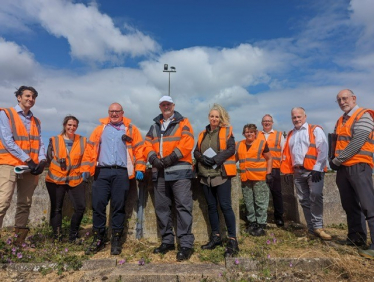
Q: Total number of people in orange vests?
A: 9